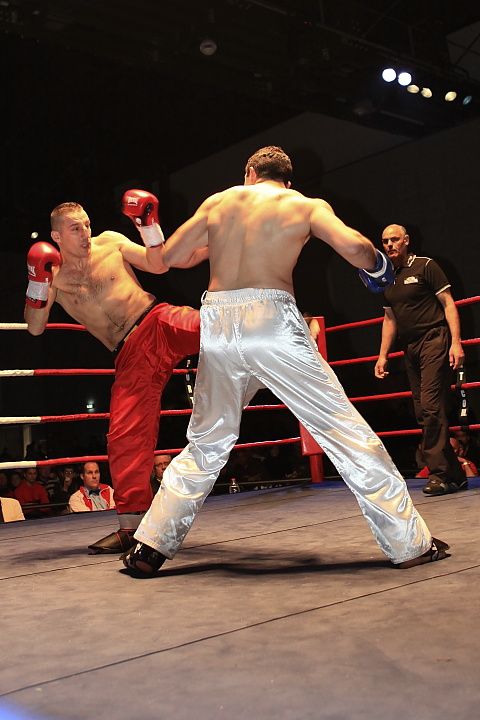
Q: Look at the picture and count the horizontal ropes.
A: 4